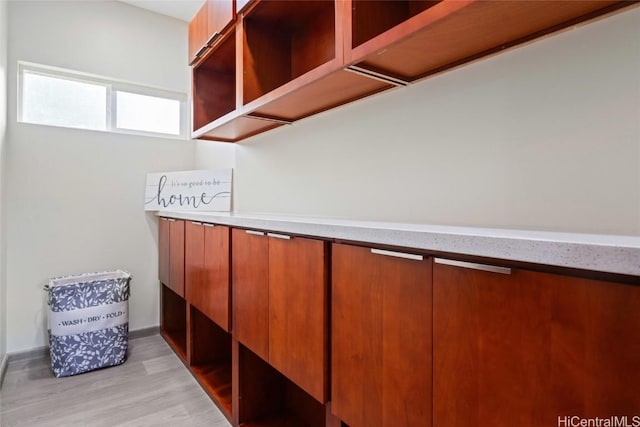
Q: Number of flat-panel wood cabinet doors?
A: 10